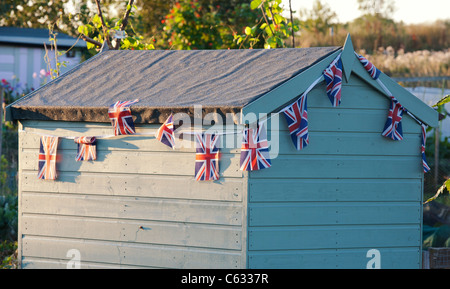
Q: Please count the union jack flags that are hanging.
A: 11